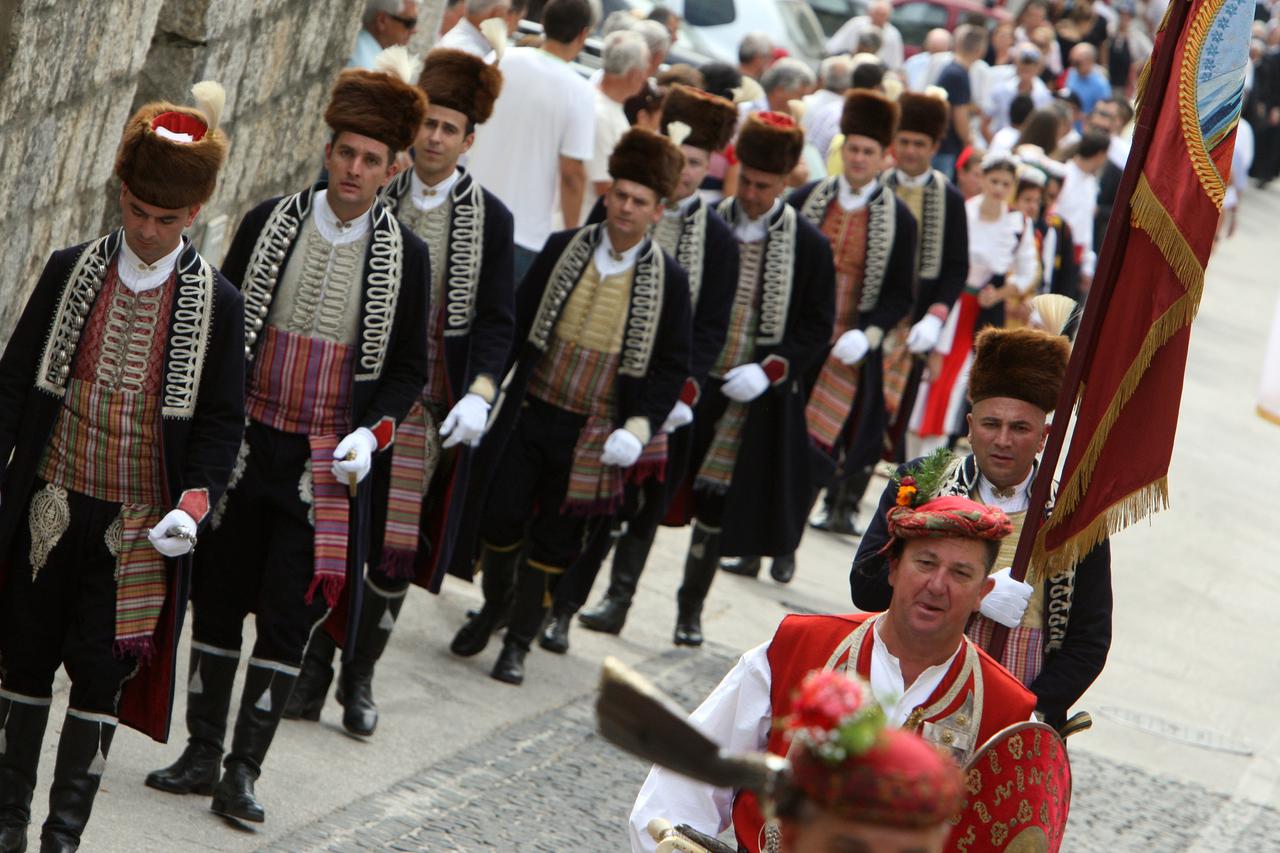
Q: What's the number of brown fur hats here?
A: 9